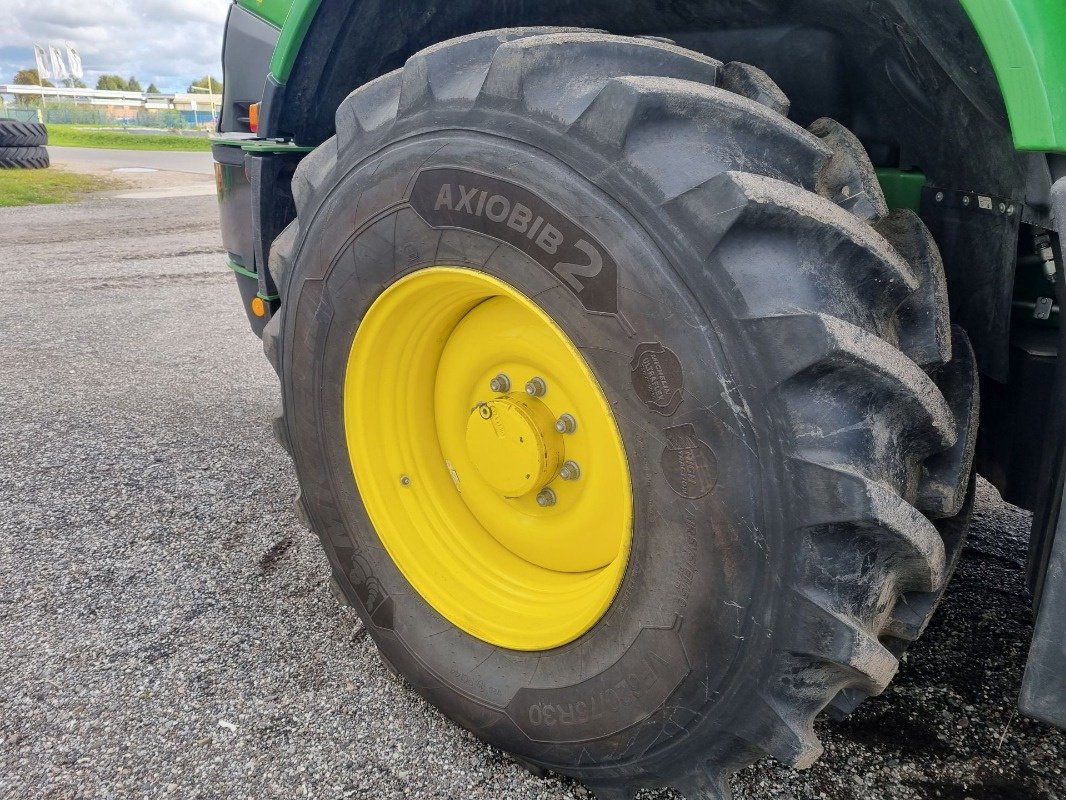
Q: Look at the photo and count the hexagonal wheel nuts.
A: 5